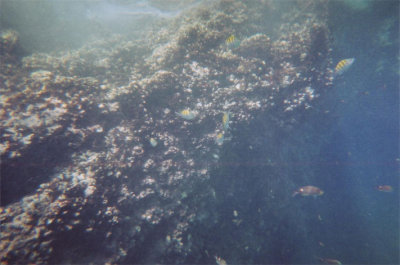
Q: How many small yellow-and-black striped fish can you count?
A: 5